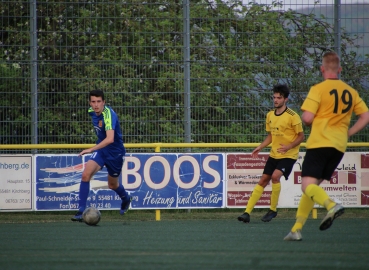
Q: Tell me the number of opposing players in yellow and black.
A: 2